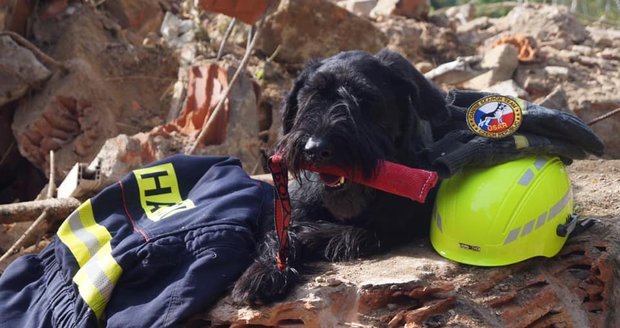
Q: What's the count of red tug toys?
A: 1